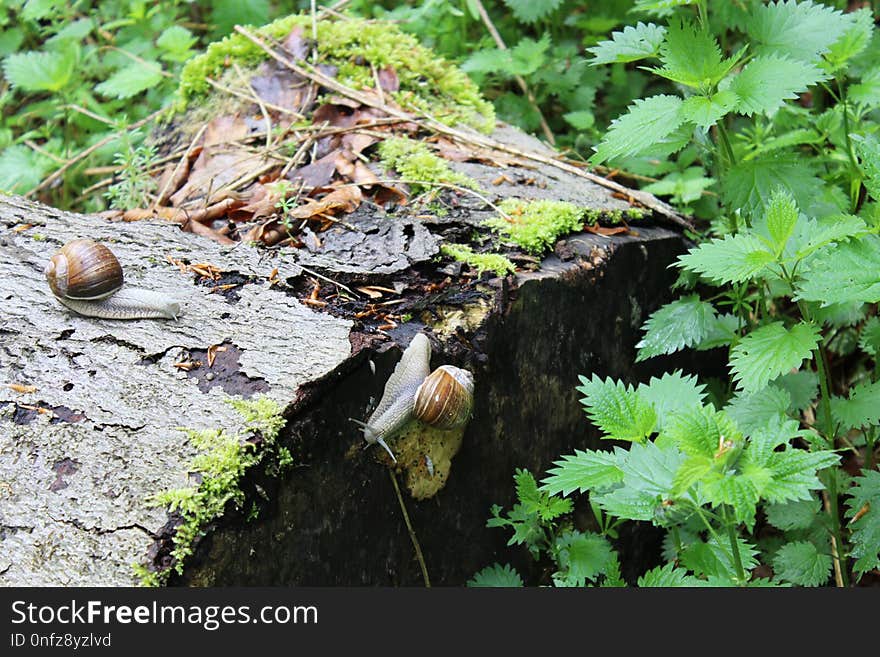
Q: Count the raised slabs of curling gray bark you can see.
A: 1